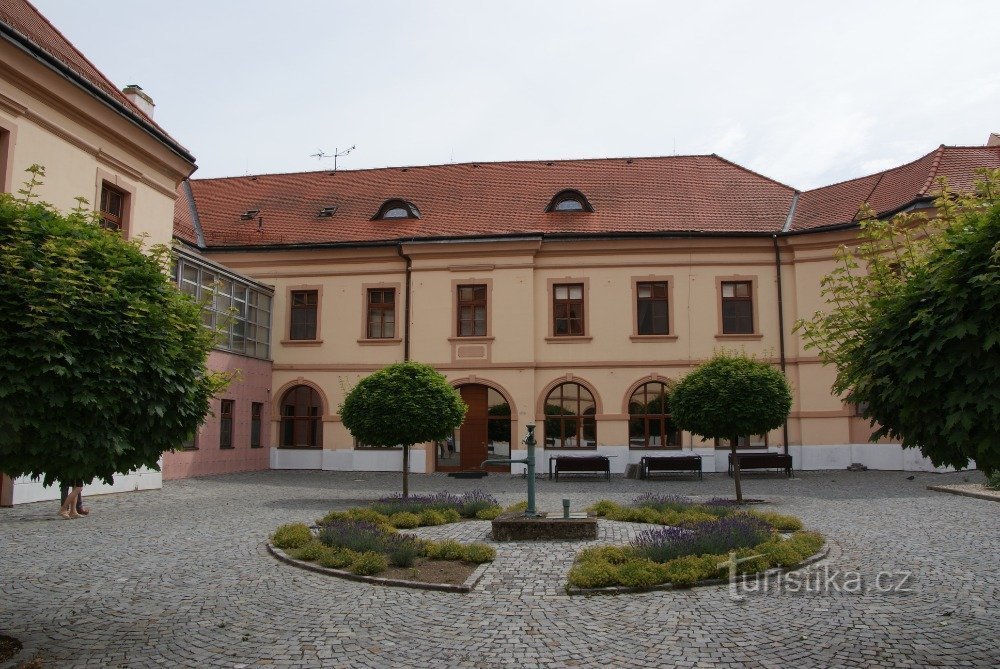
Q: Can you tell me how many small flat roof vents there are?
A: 2